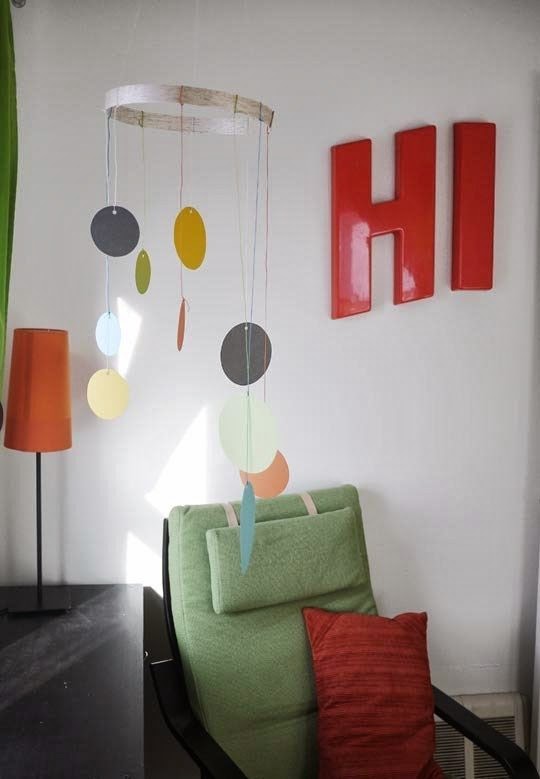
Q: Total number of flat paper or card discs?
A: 10